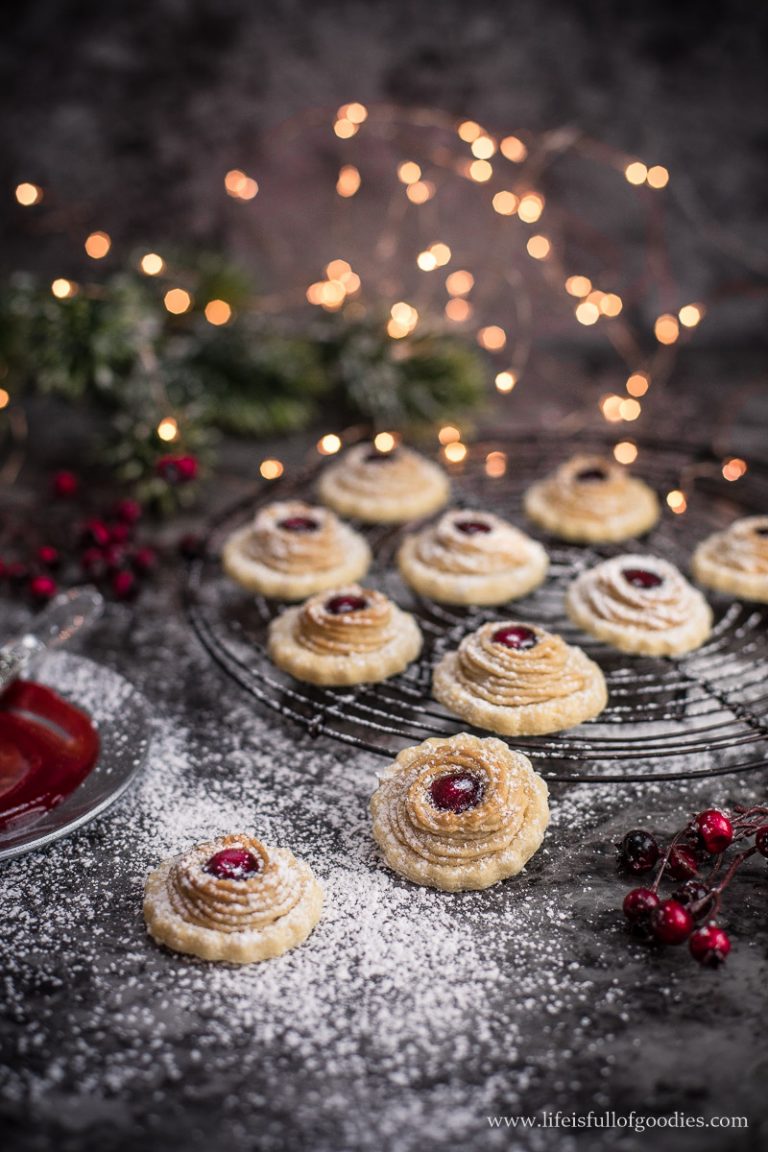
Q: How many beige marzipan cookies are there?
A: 10